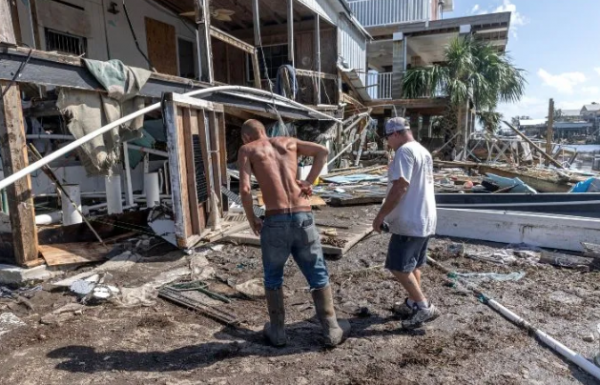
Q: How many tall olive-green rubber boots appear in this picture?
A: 2